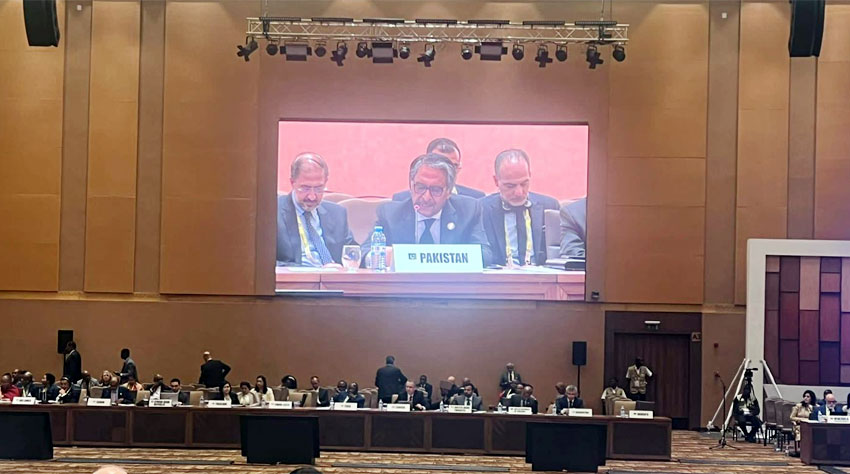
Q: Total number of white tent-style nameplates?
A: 13